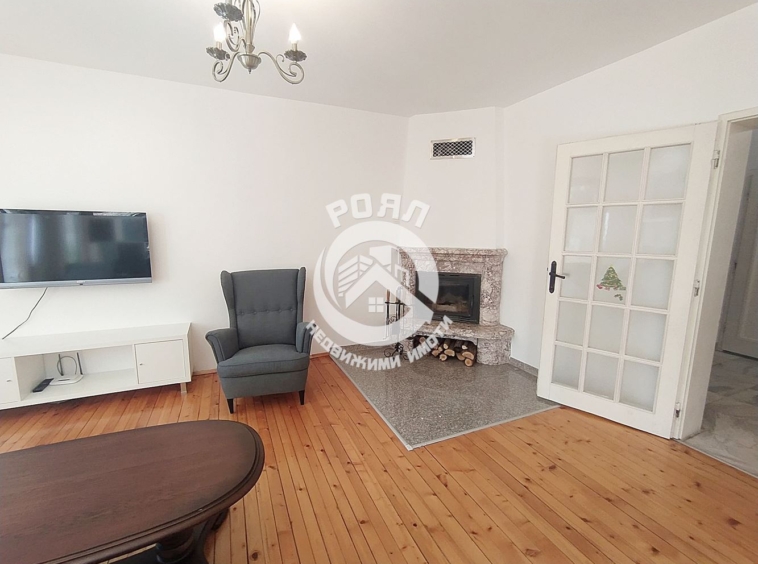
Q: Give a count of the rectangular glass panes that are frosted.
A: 15